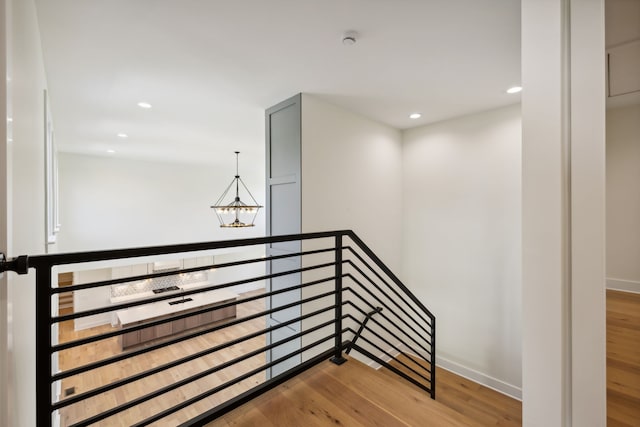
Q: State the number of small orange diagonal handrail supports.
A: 0